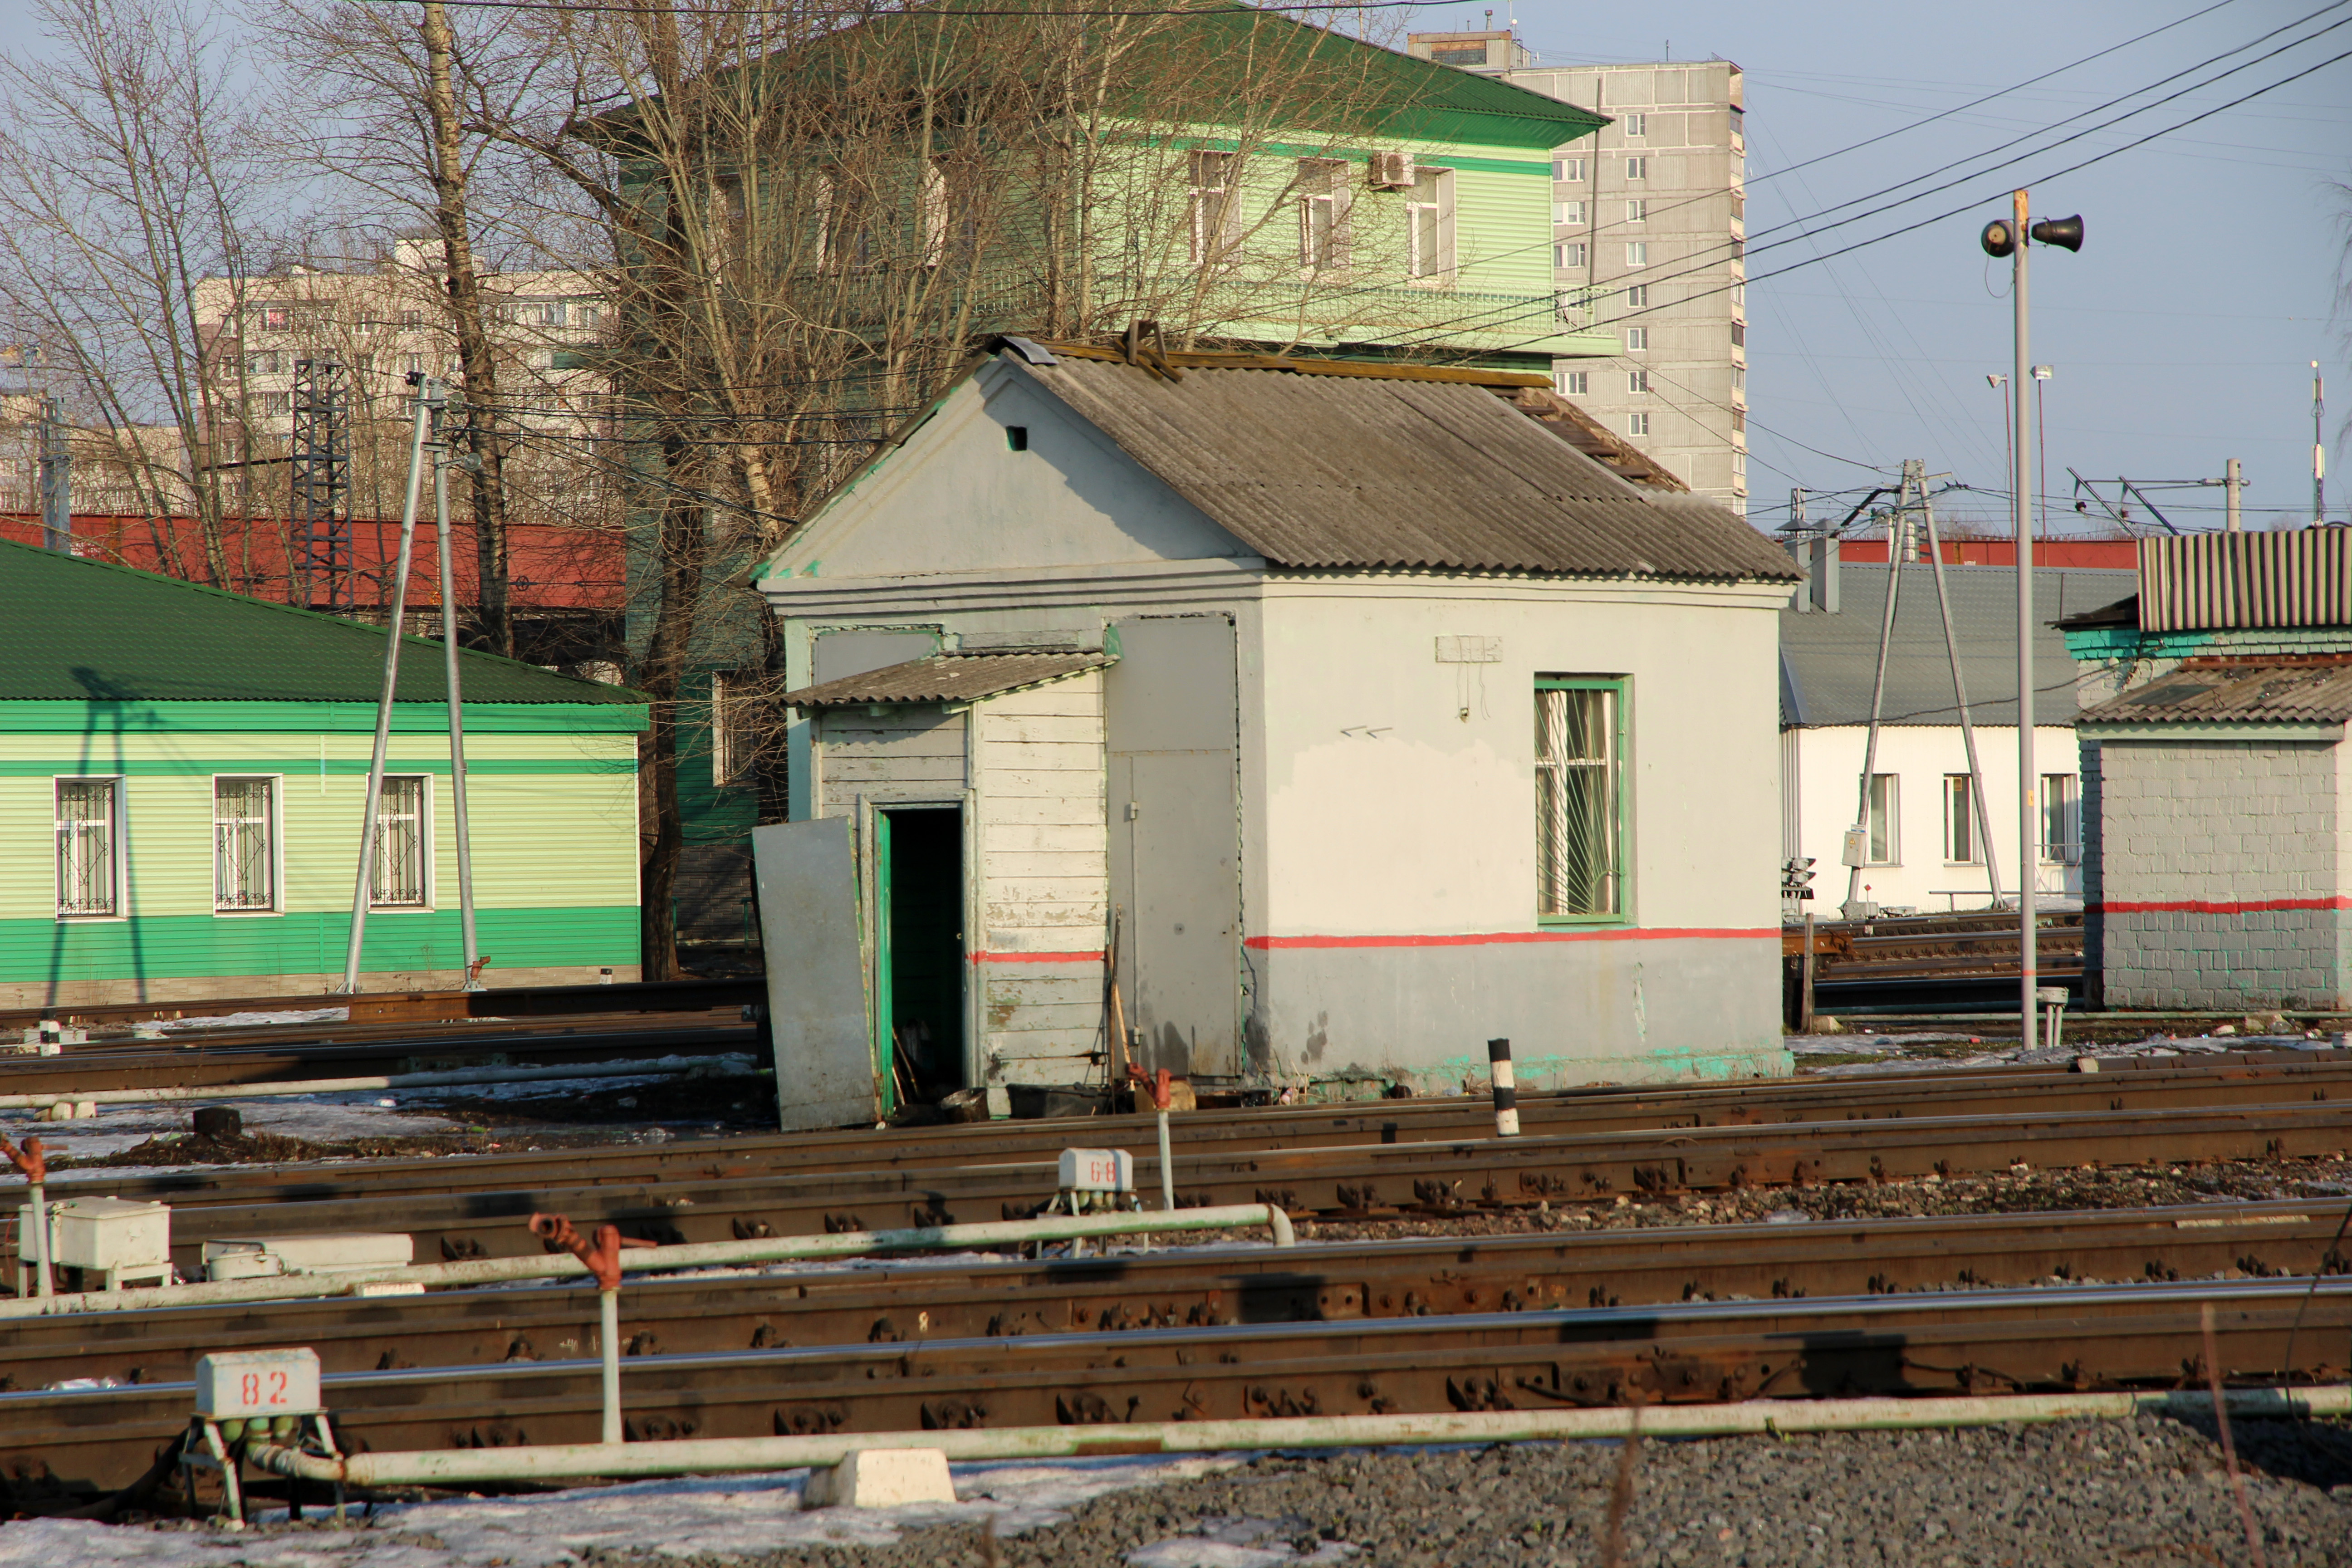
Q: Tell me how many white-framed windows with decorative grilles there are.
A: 3